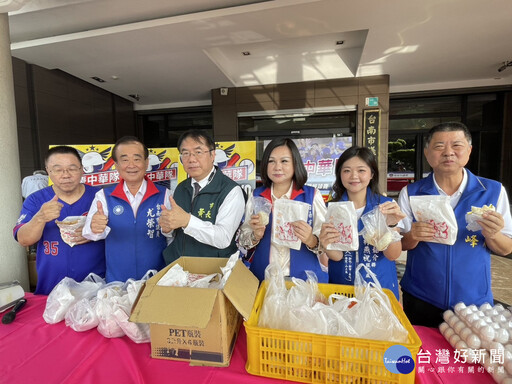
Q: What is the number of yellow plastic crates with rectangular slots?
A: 1